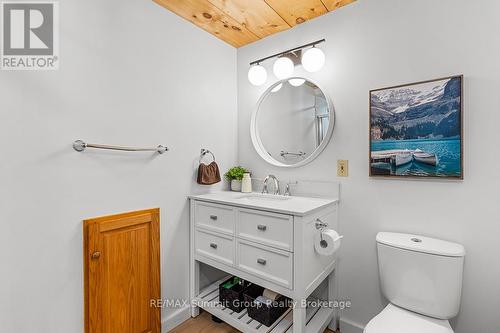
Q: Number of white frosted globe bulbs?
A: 3